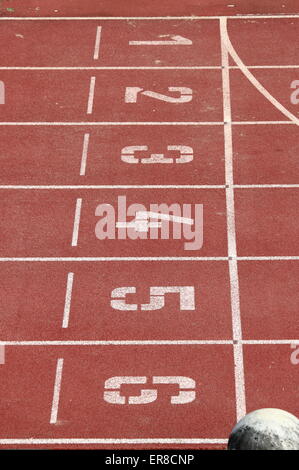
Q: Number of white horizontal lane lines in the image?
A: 7